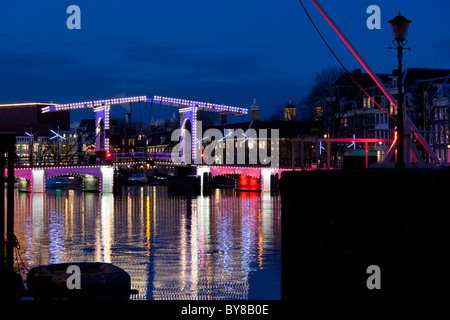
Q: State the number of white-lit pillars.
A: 4